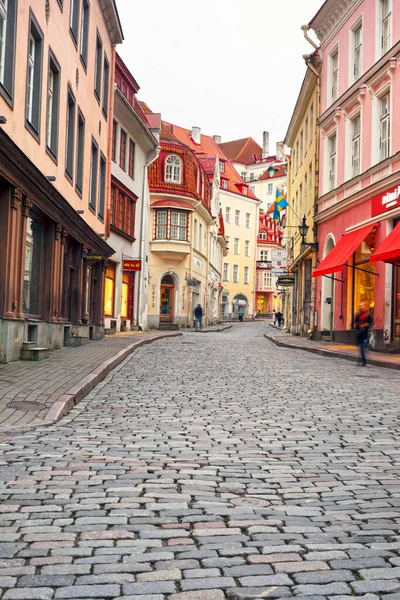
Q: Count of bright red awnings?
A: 2